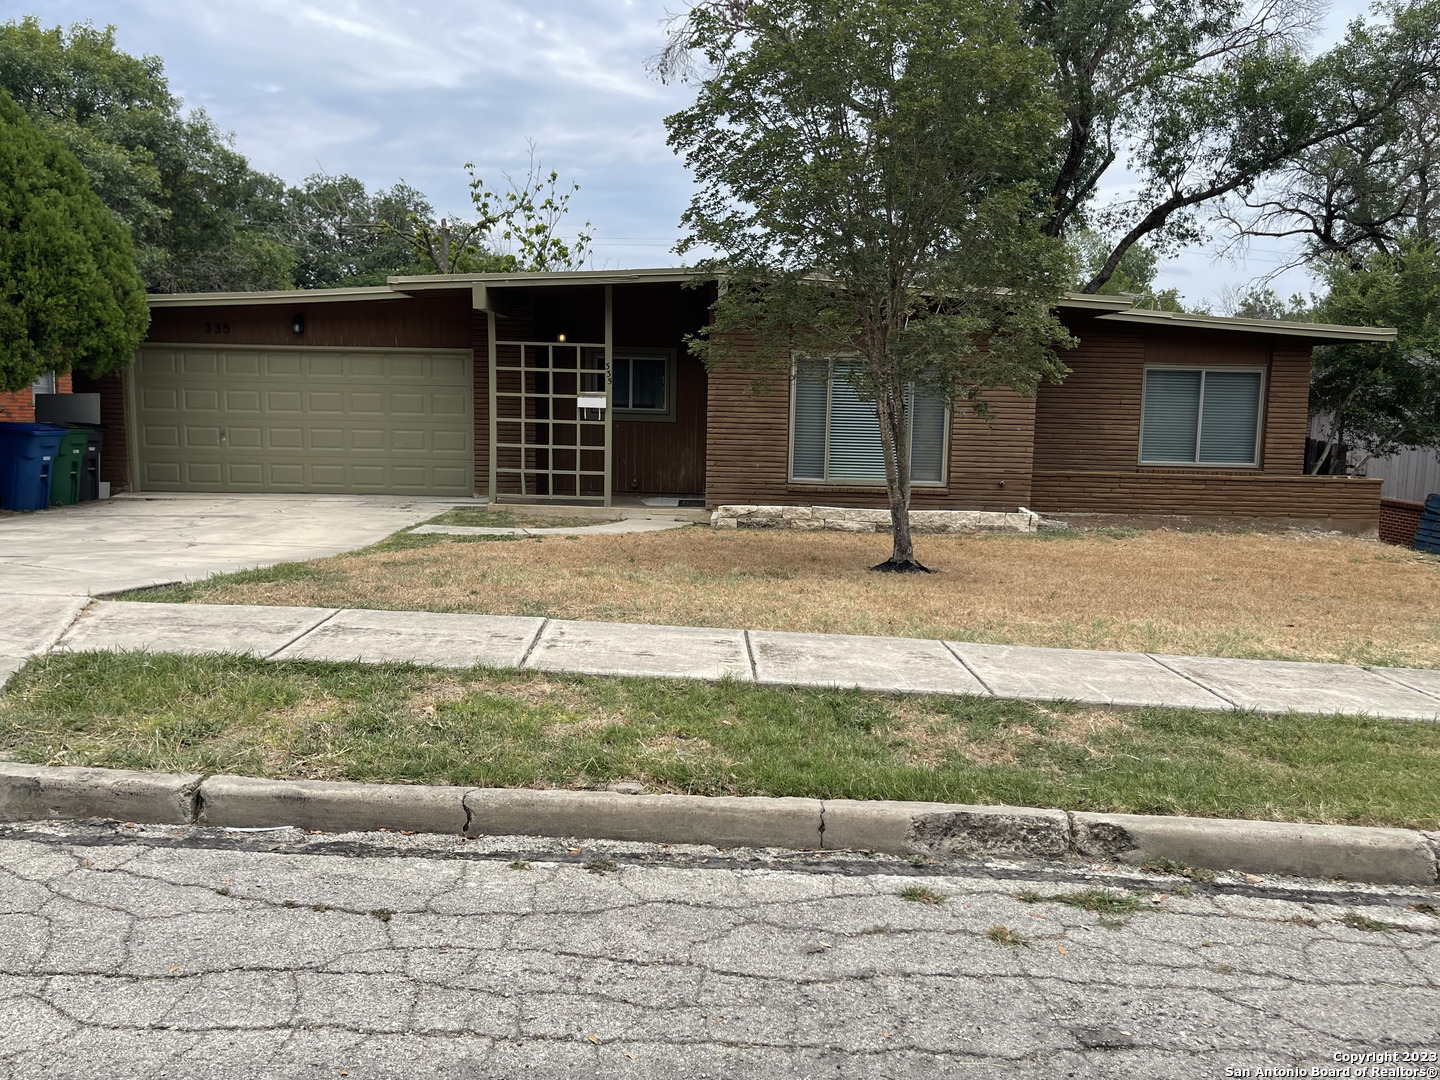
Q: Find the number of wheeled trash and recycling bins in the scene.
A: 3